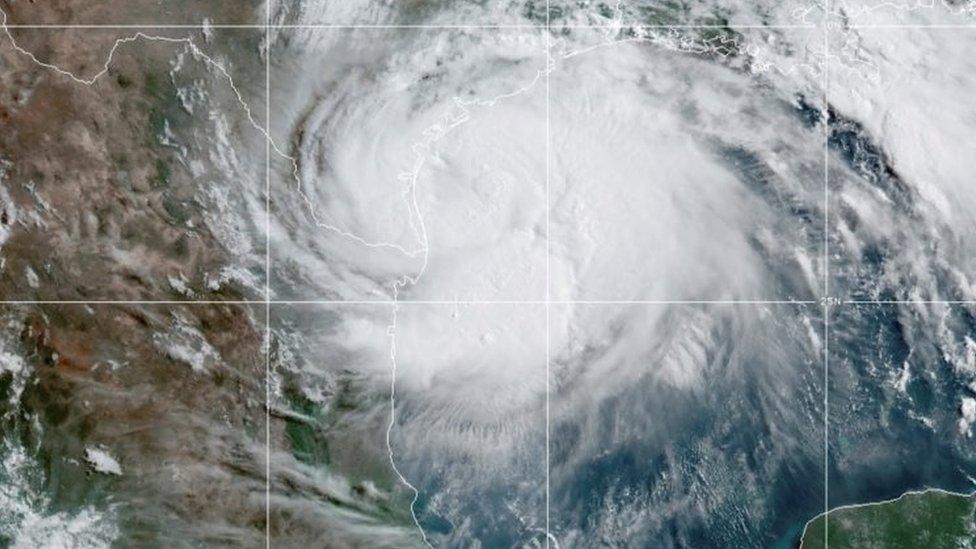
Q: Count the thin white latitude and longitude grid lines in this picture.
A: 5